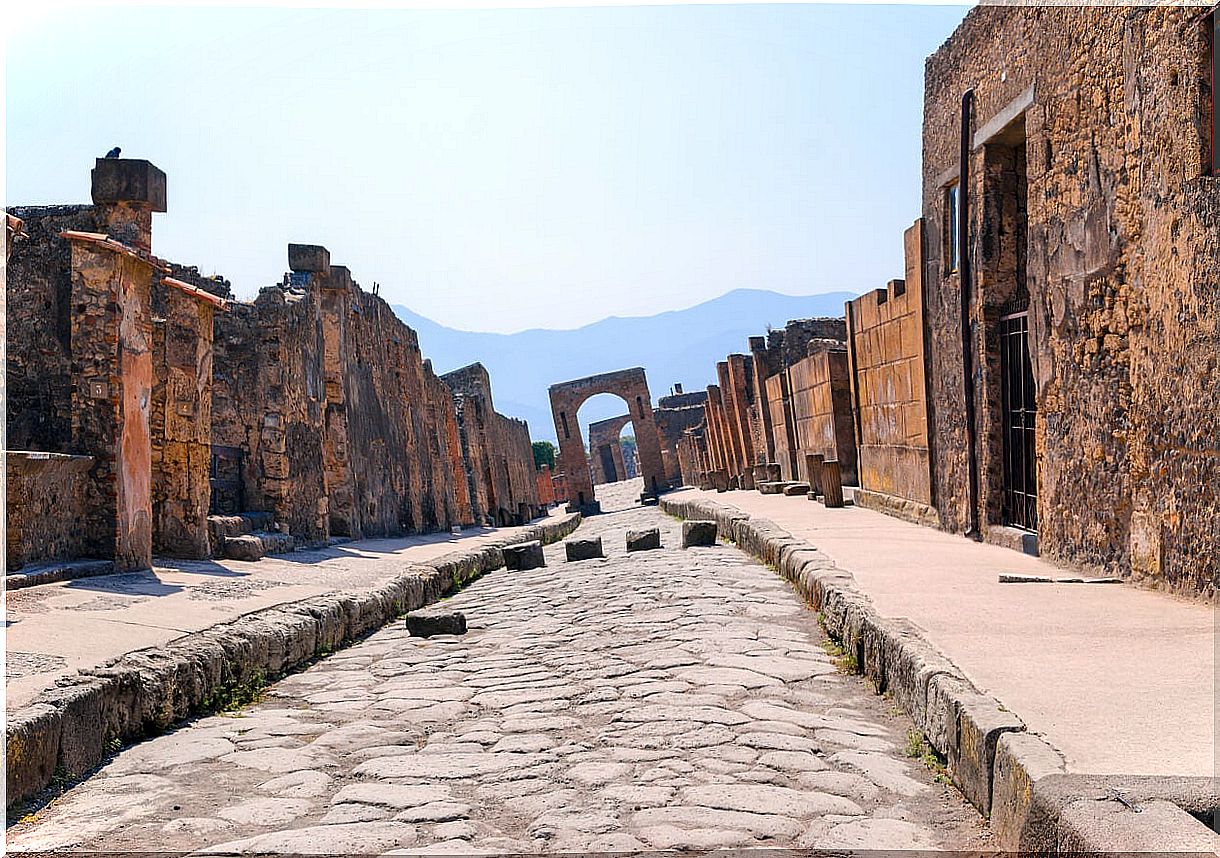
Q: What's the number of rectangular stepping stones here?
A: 5